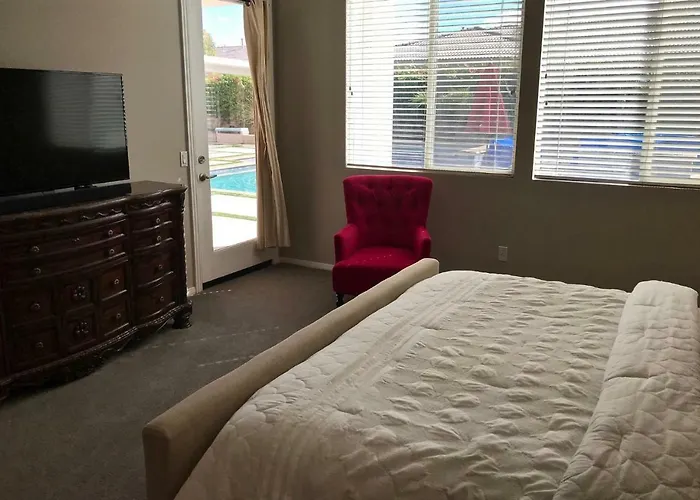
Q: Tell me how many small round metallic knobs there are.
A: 12